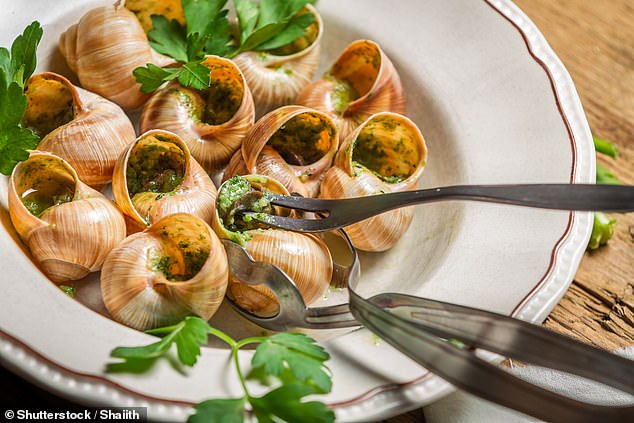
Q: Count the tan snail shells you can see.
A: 11